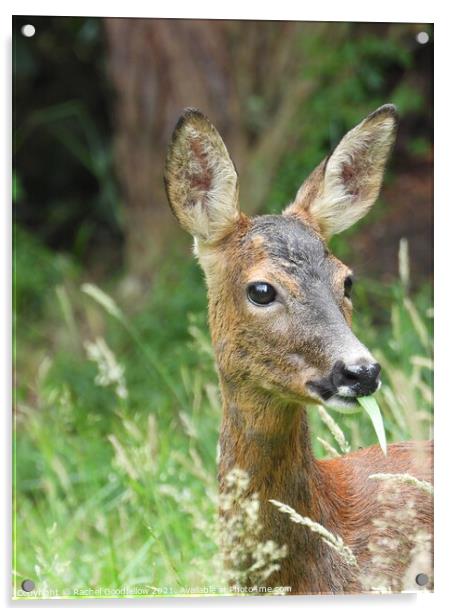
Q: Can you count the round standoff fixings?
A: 4